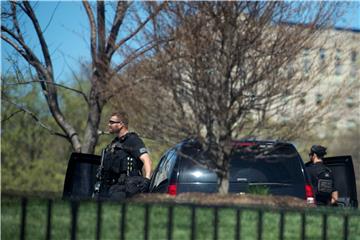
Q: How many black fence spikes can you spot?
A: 15